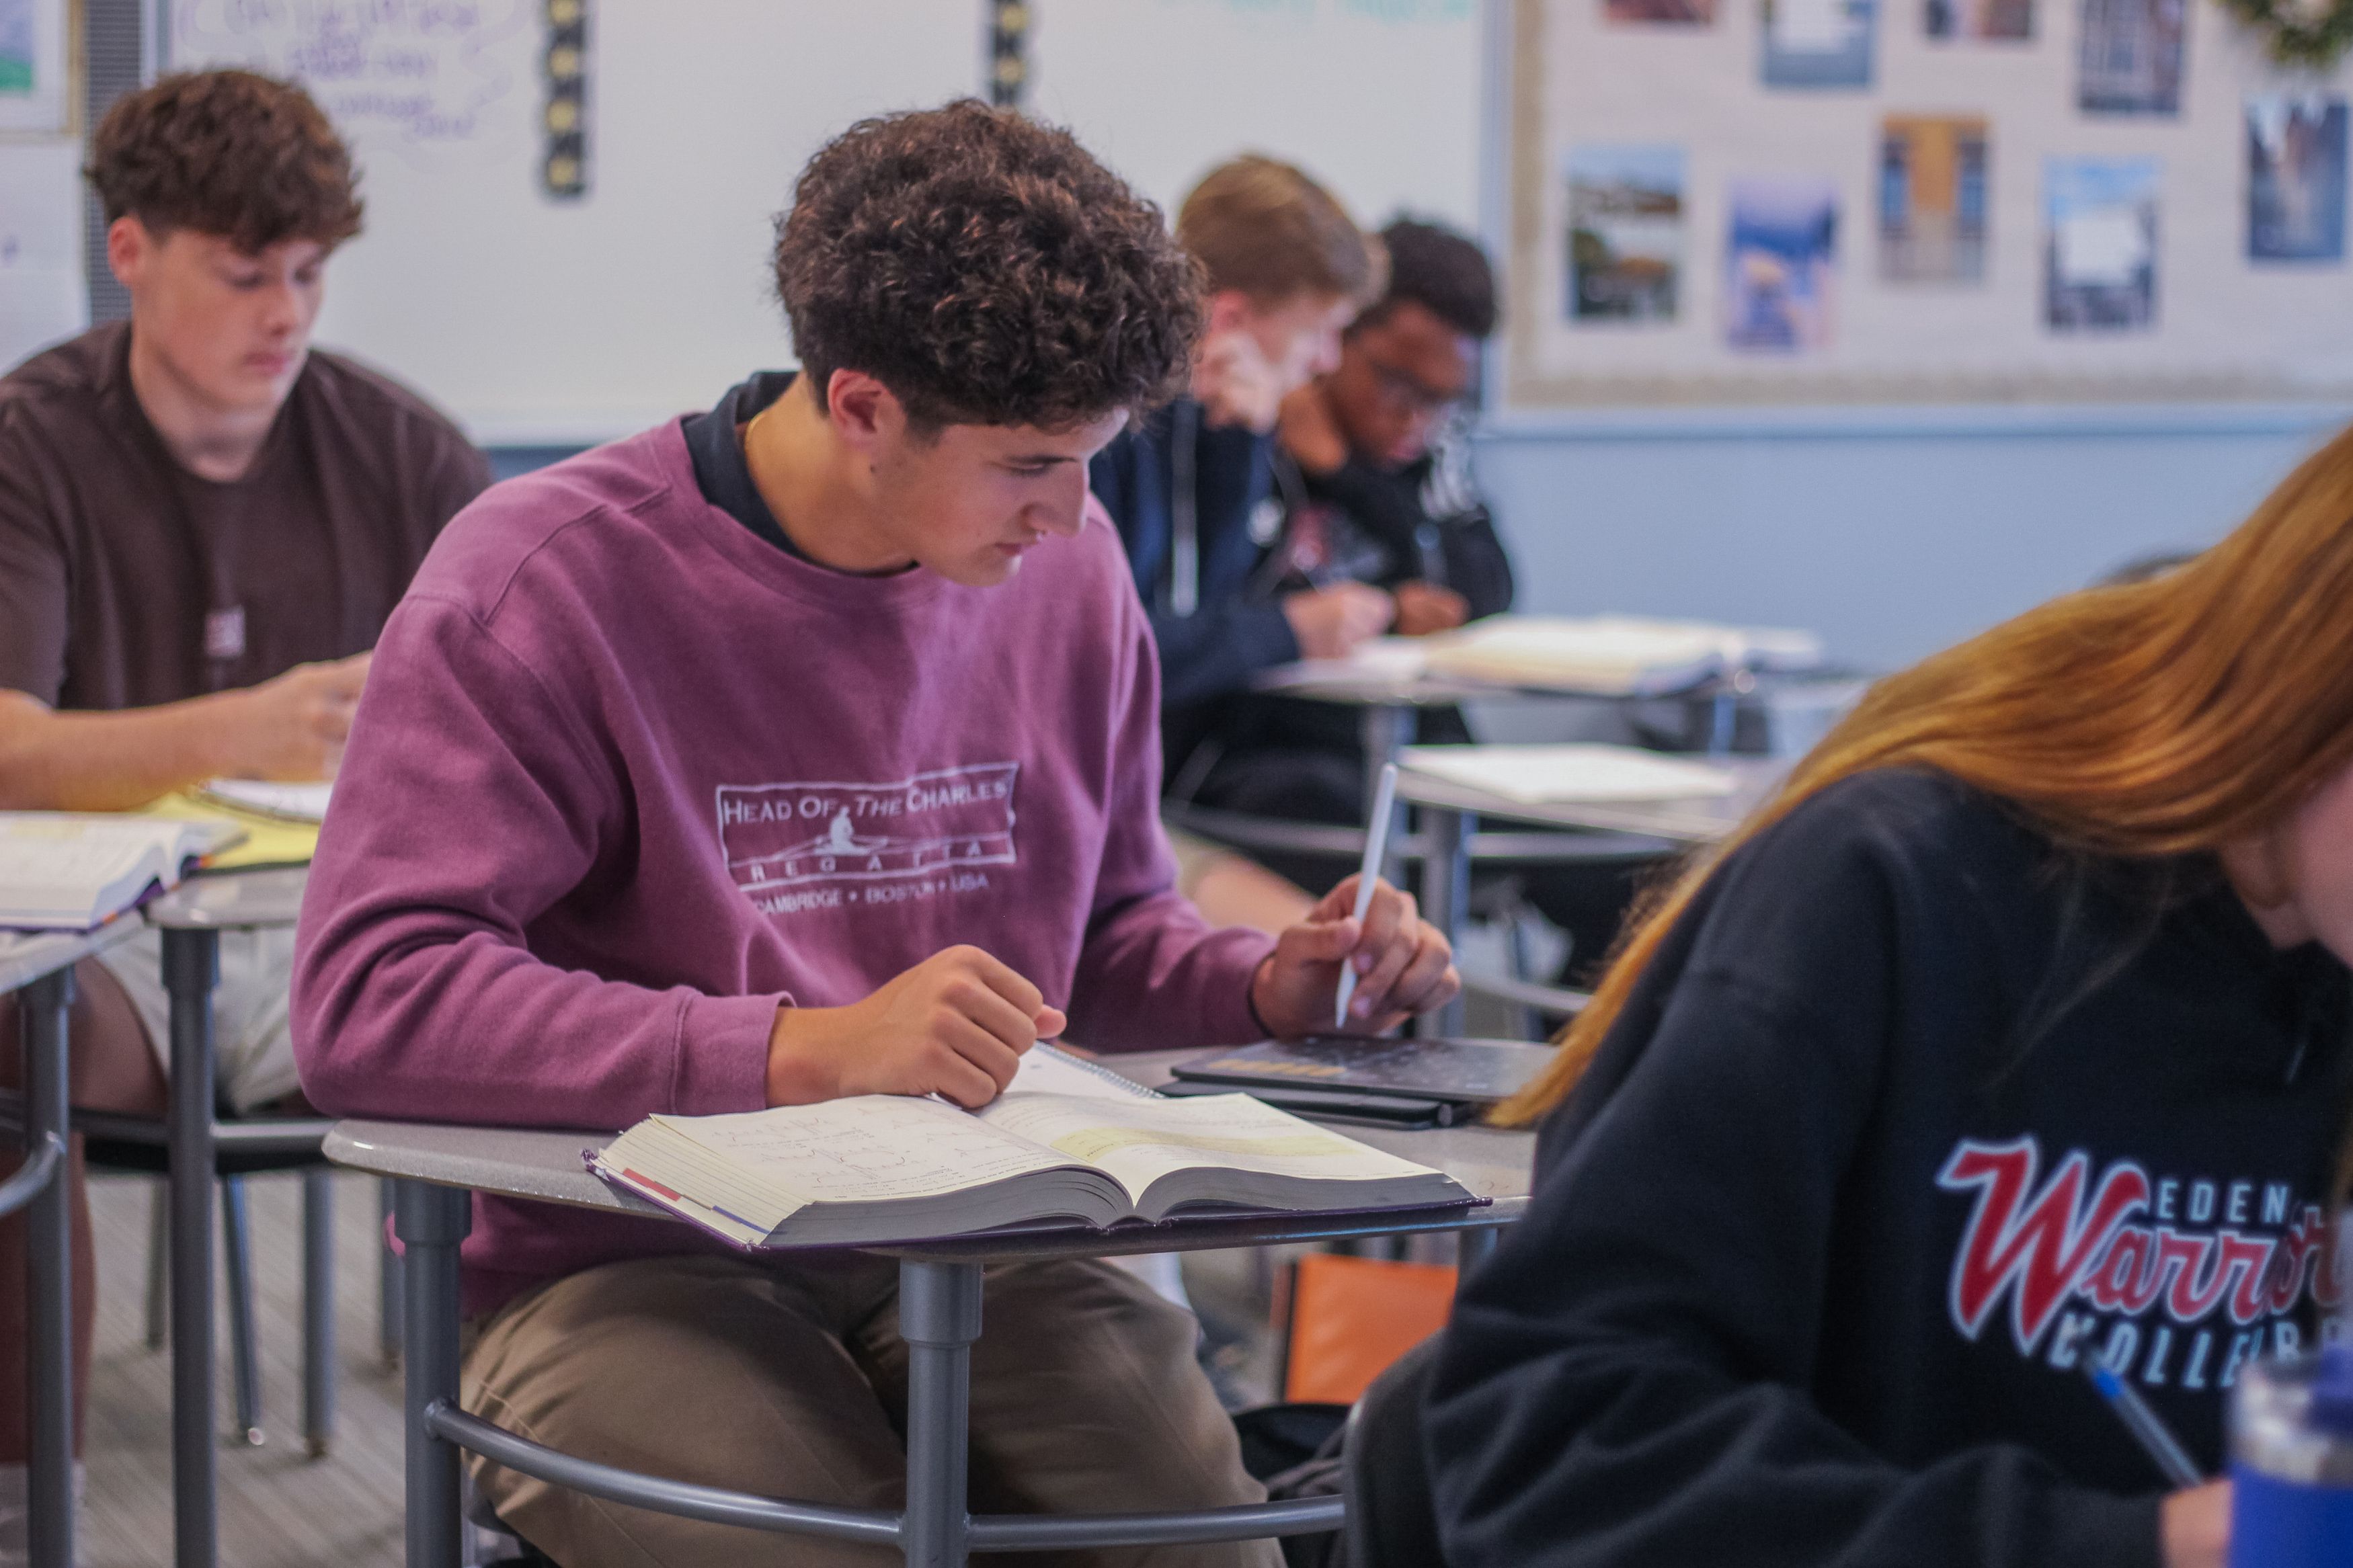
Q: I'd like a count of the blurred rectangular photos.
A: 9